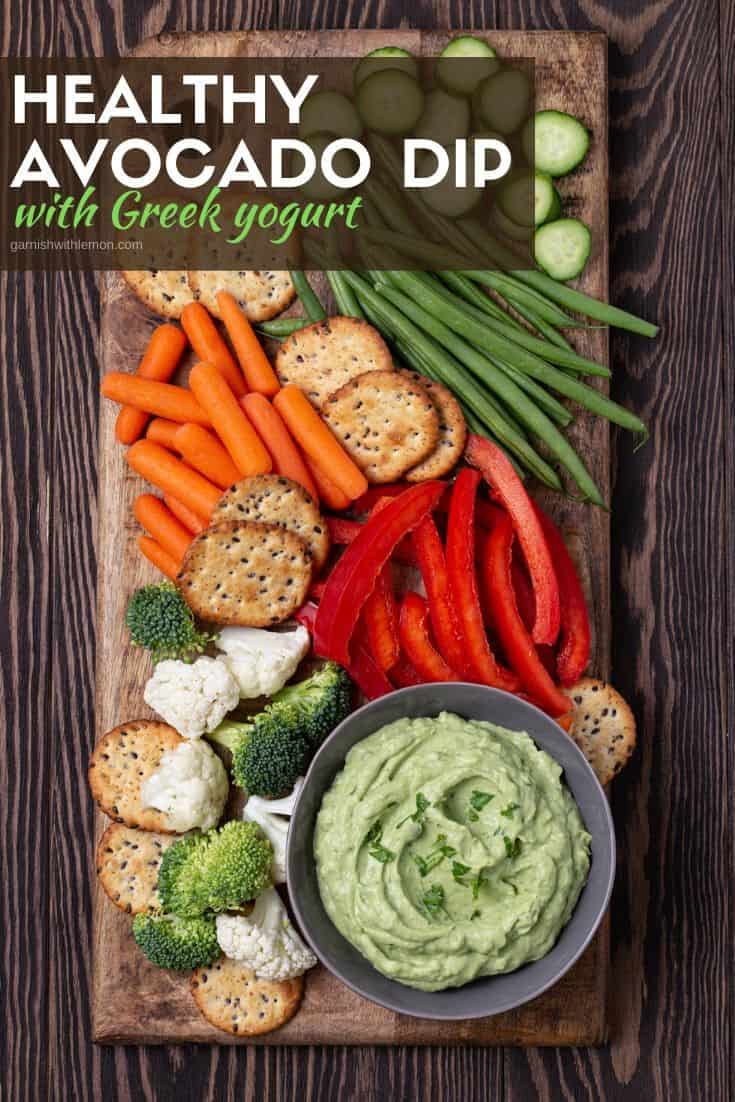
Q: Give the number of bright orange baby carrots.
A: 14